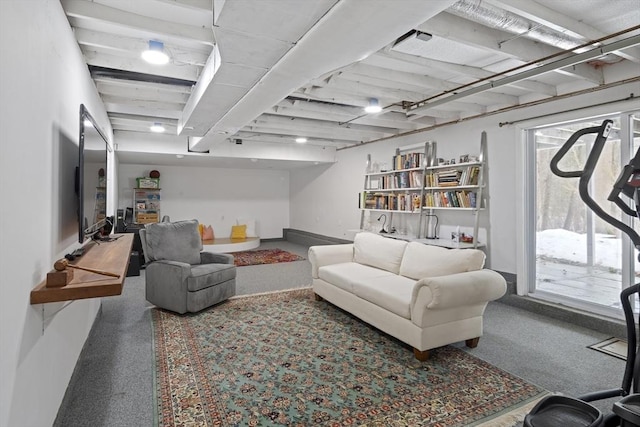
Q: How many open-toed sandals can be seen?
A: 0